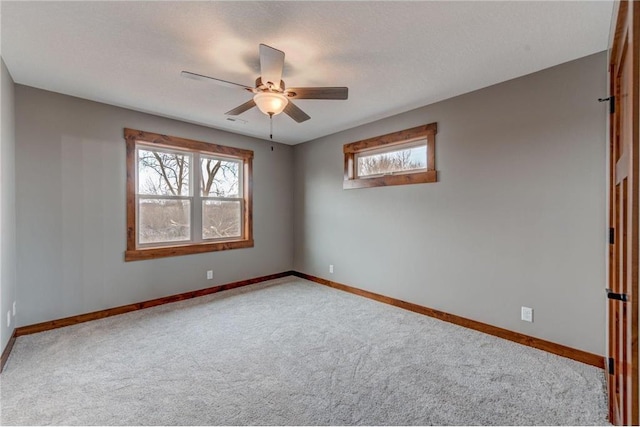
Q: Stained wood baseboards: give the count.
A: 3